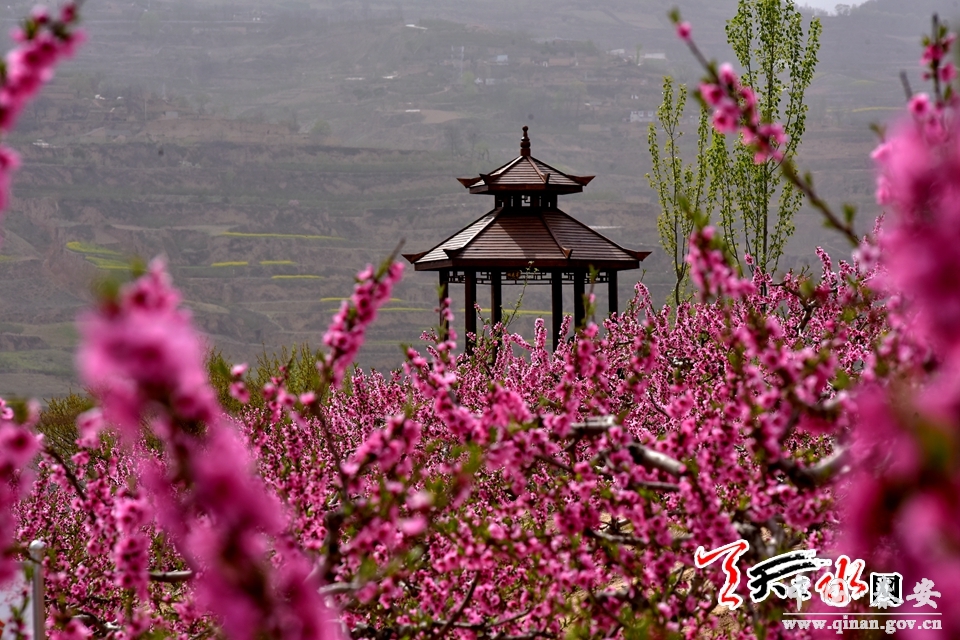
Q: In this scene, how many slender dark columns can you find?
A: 6